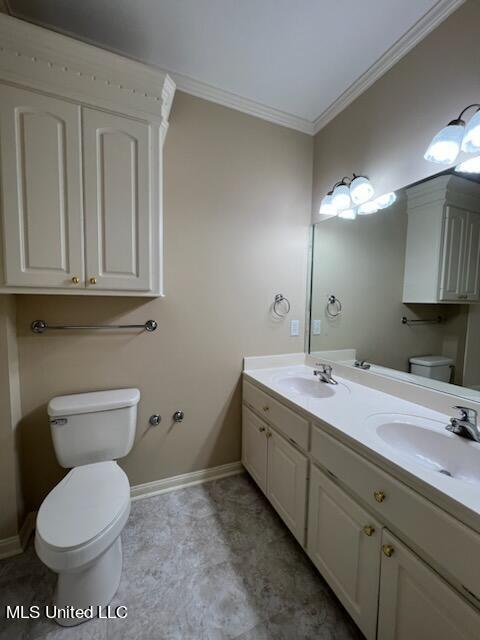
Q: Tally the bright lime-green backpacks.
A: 0